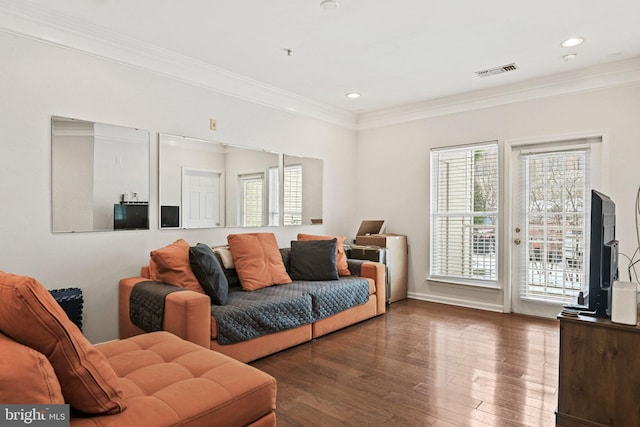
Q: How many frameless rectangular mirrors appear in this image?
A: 3